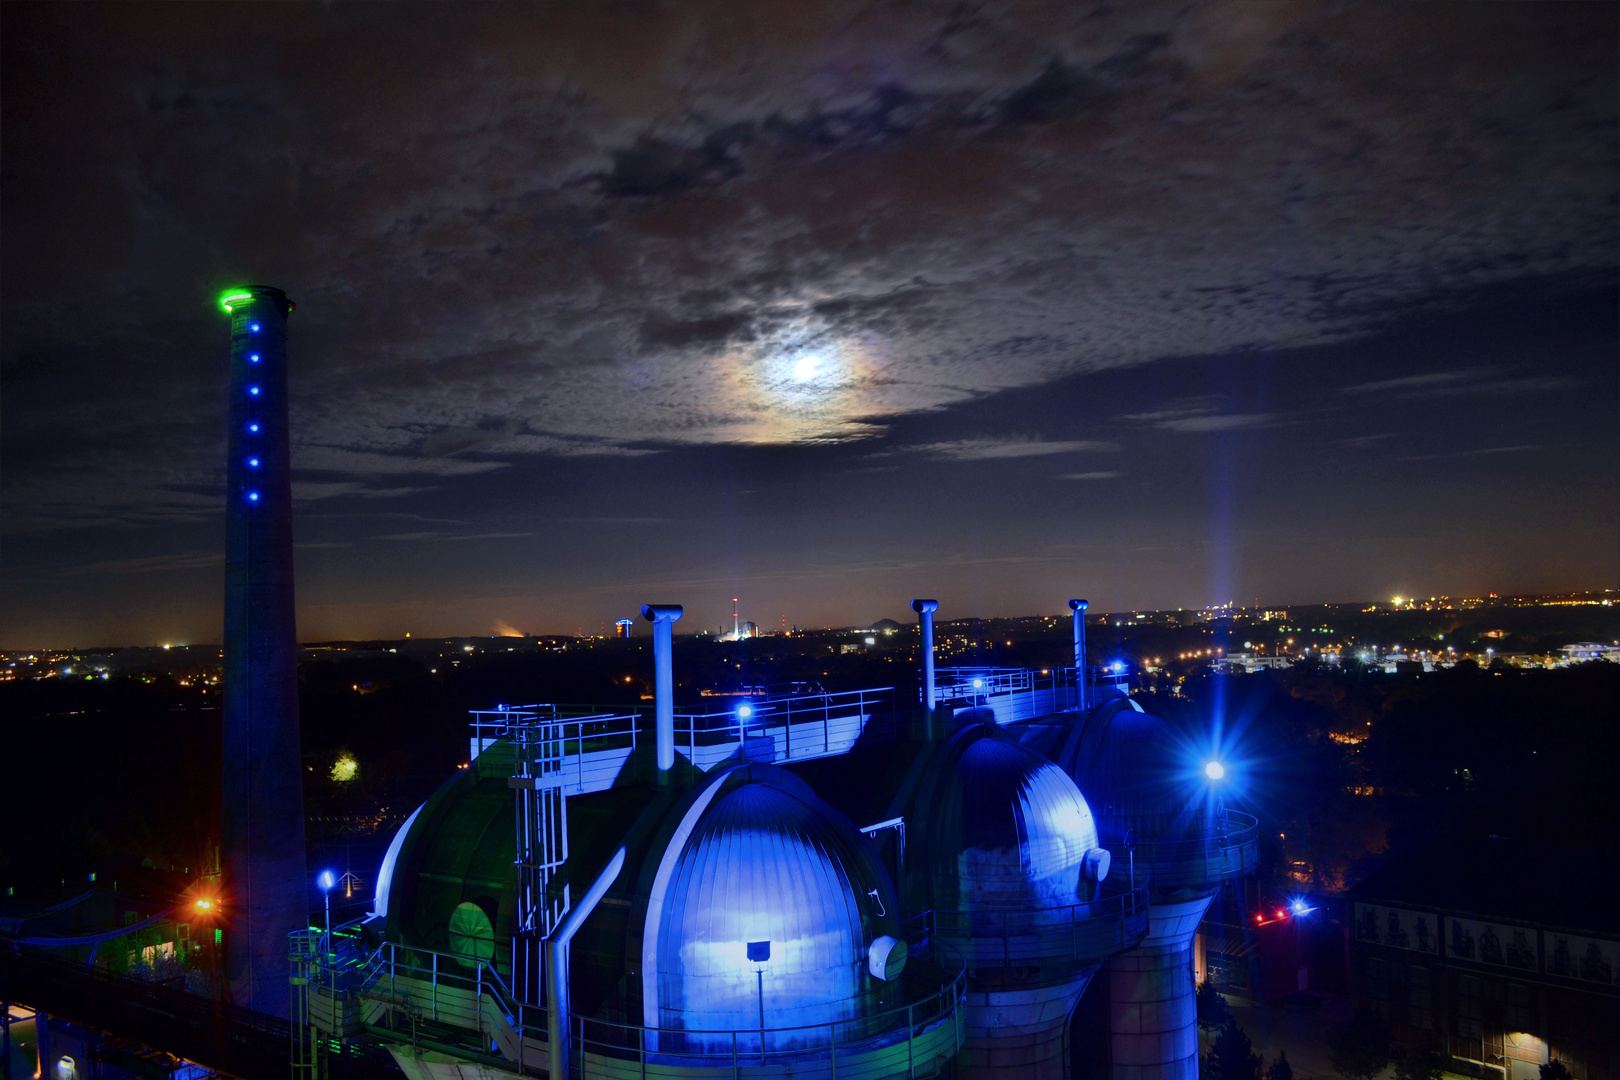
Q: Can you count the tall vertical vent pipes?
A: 3